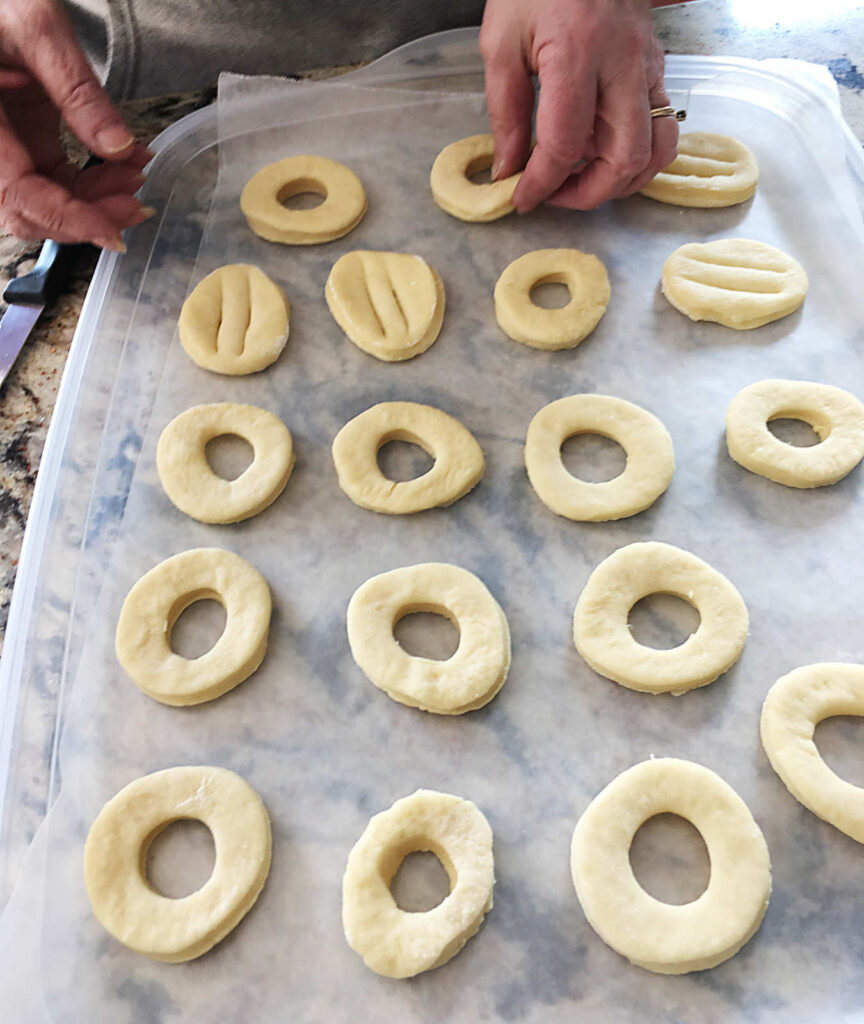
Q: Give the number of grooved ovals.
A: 4